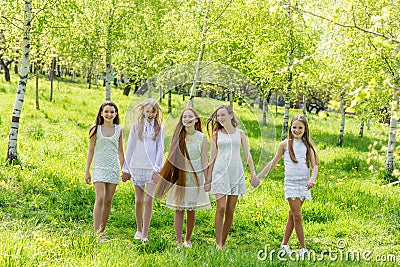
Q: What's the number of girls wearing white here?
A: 5